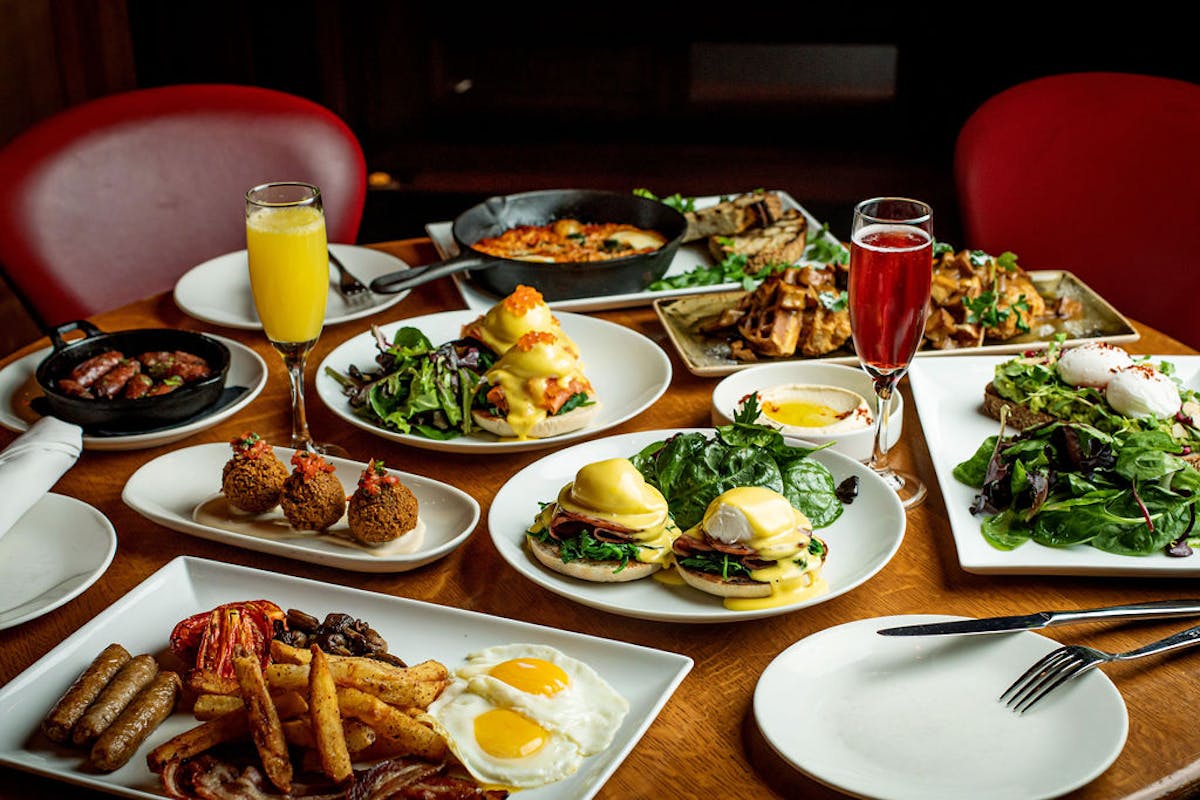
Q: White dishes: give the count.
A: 11